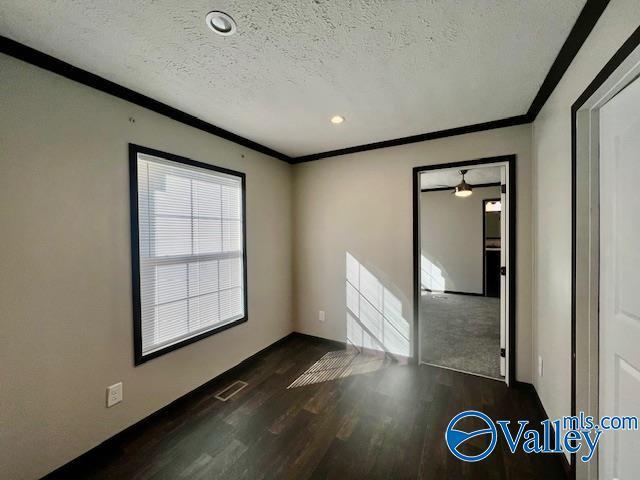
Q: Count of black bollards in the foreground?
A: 0